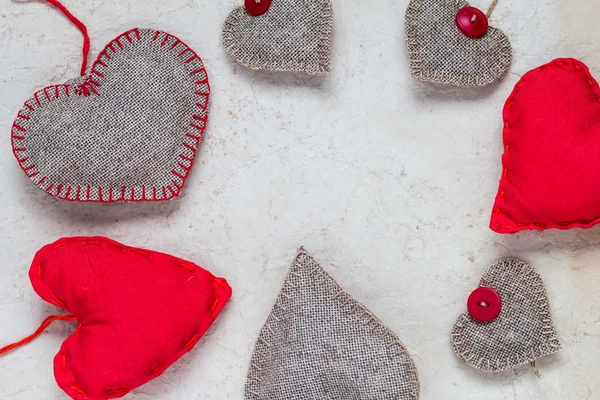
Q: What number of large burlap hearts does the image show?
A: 2